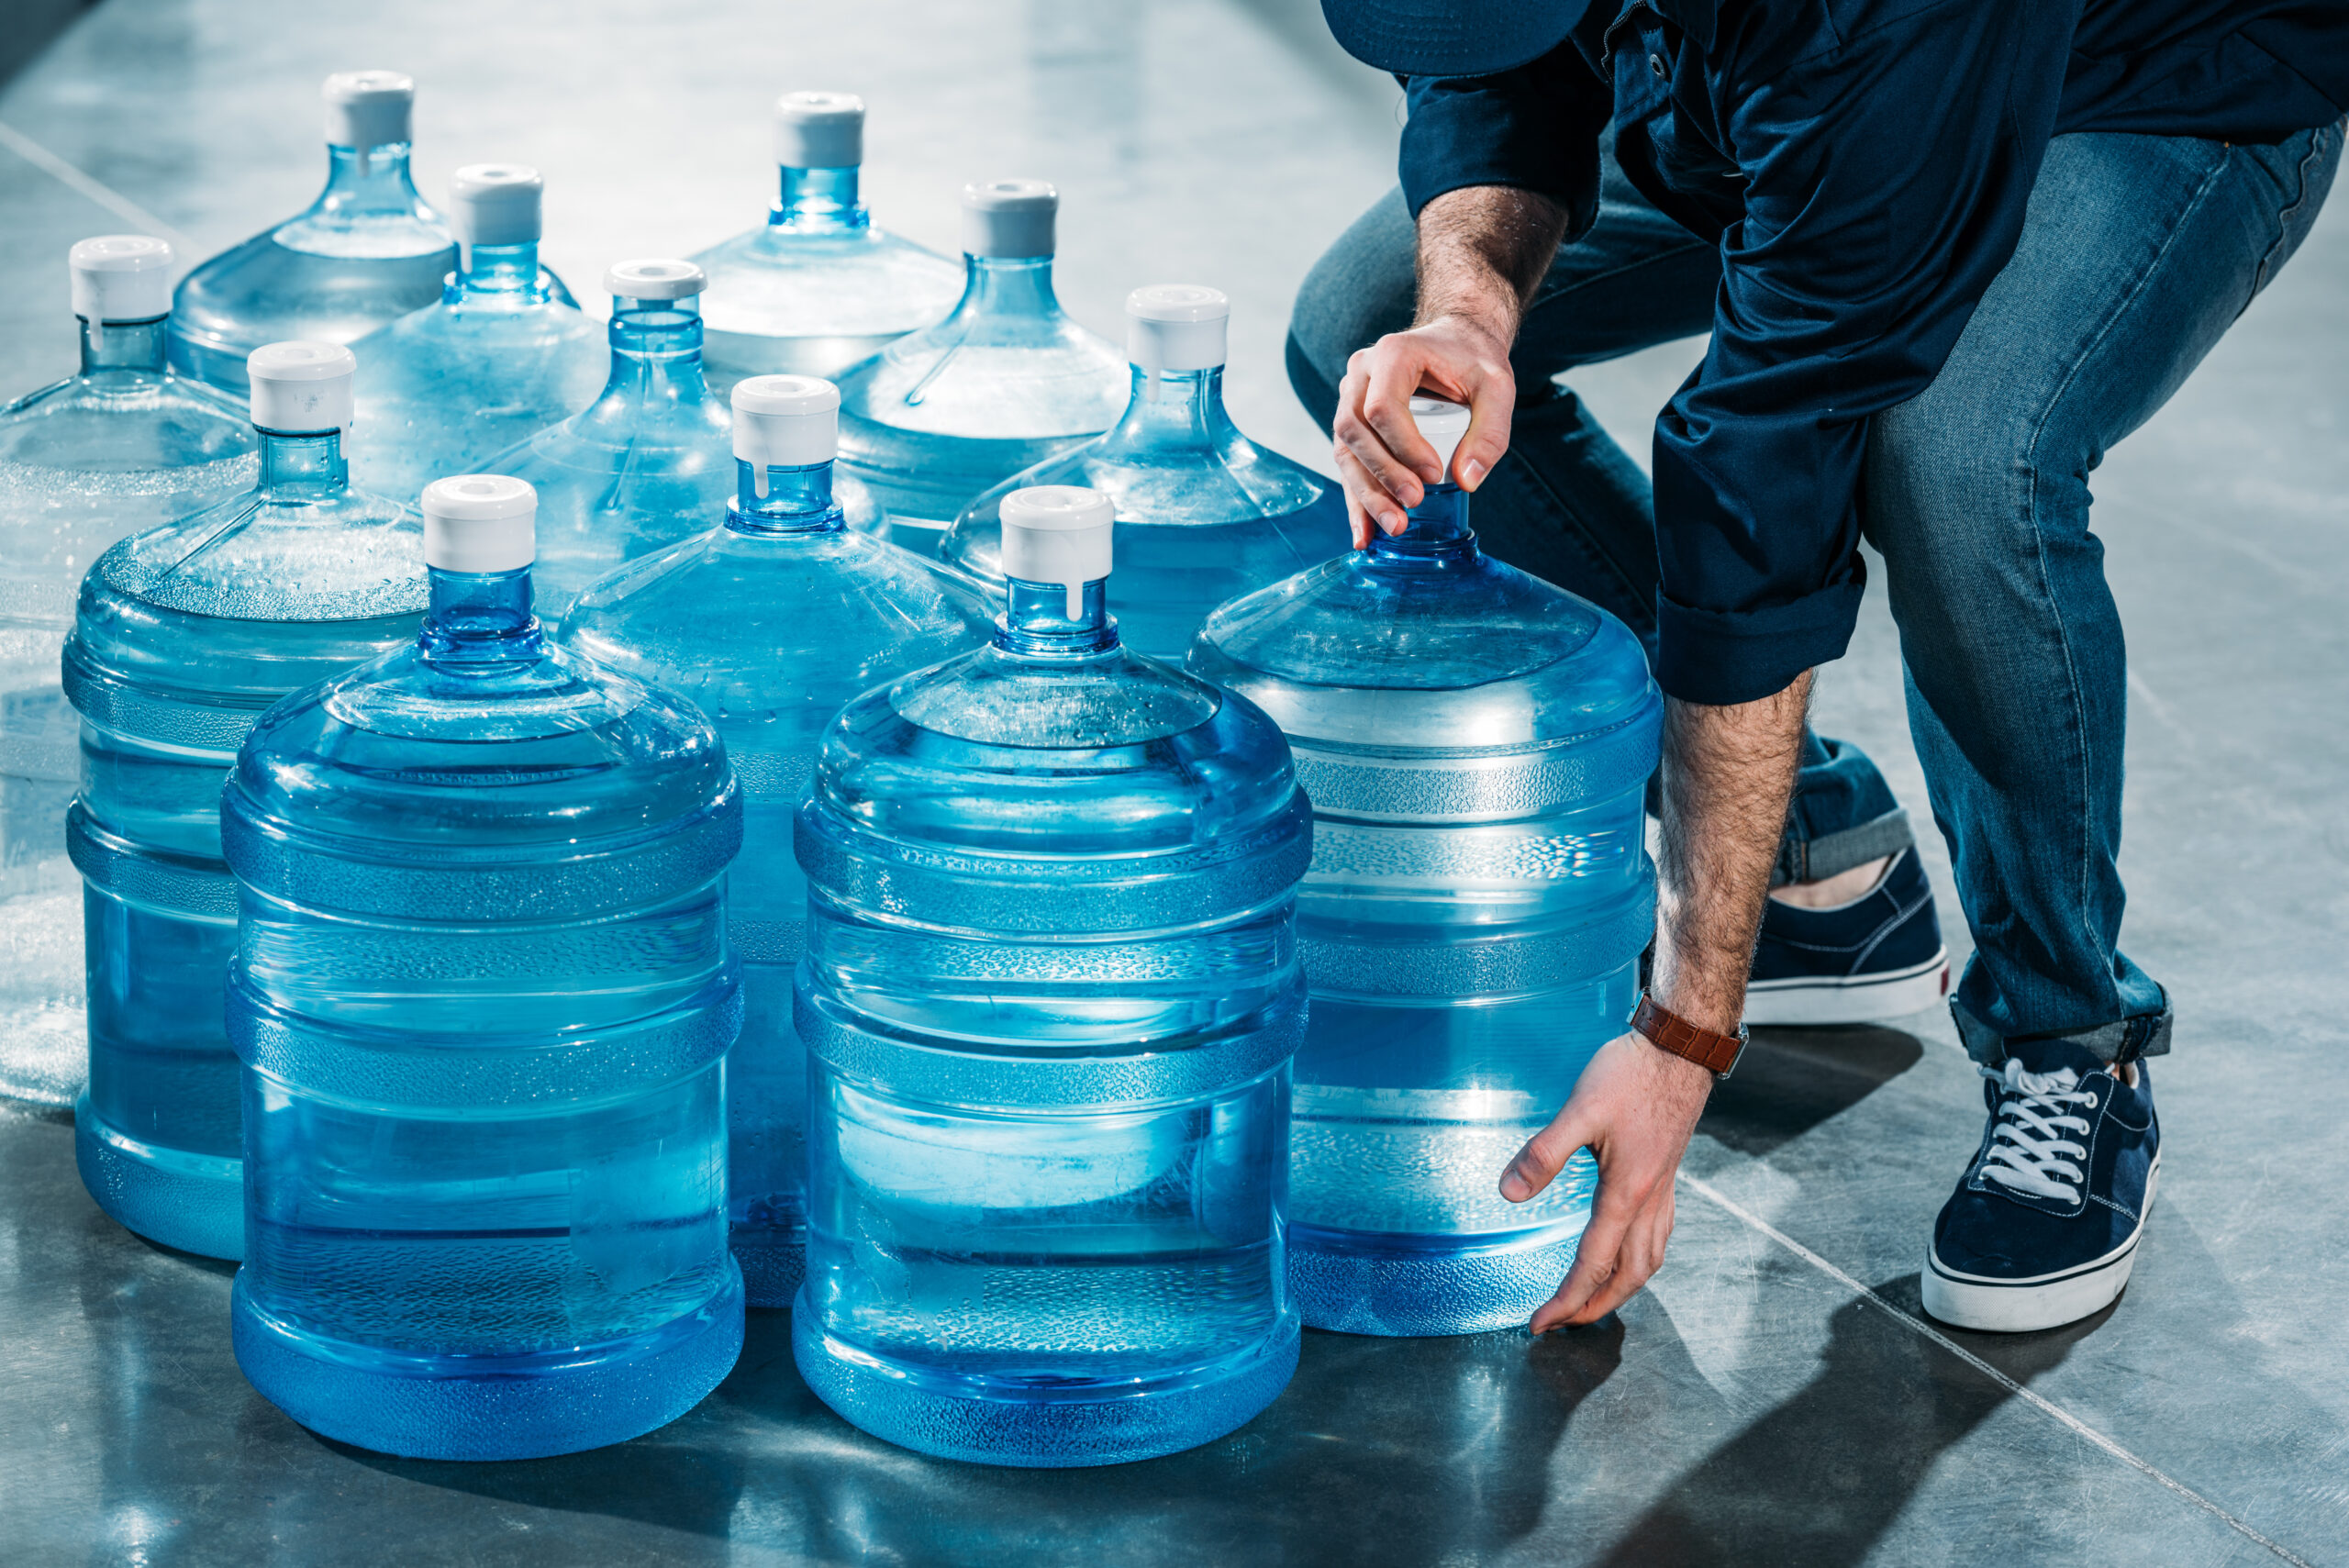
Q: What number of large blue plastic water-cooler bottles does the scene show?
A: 12